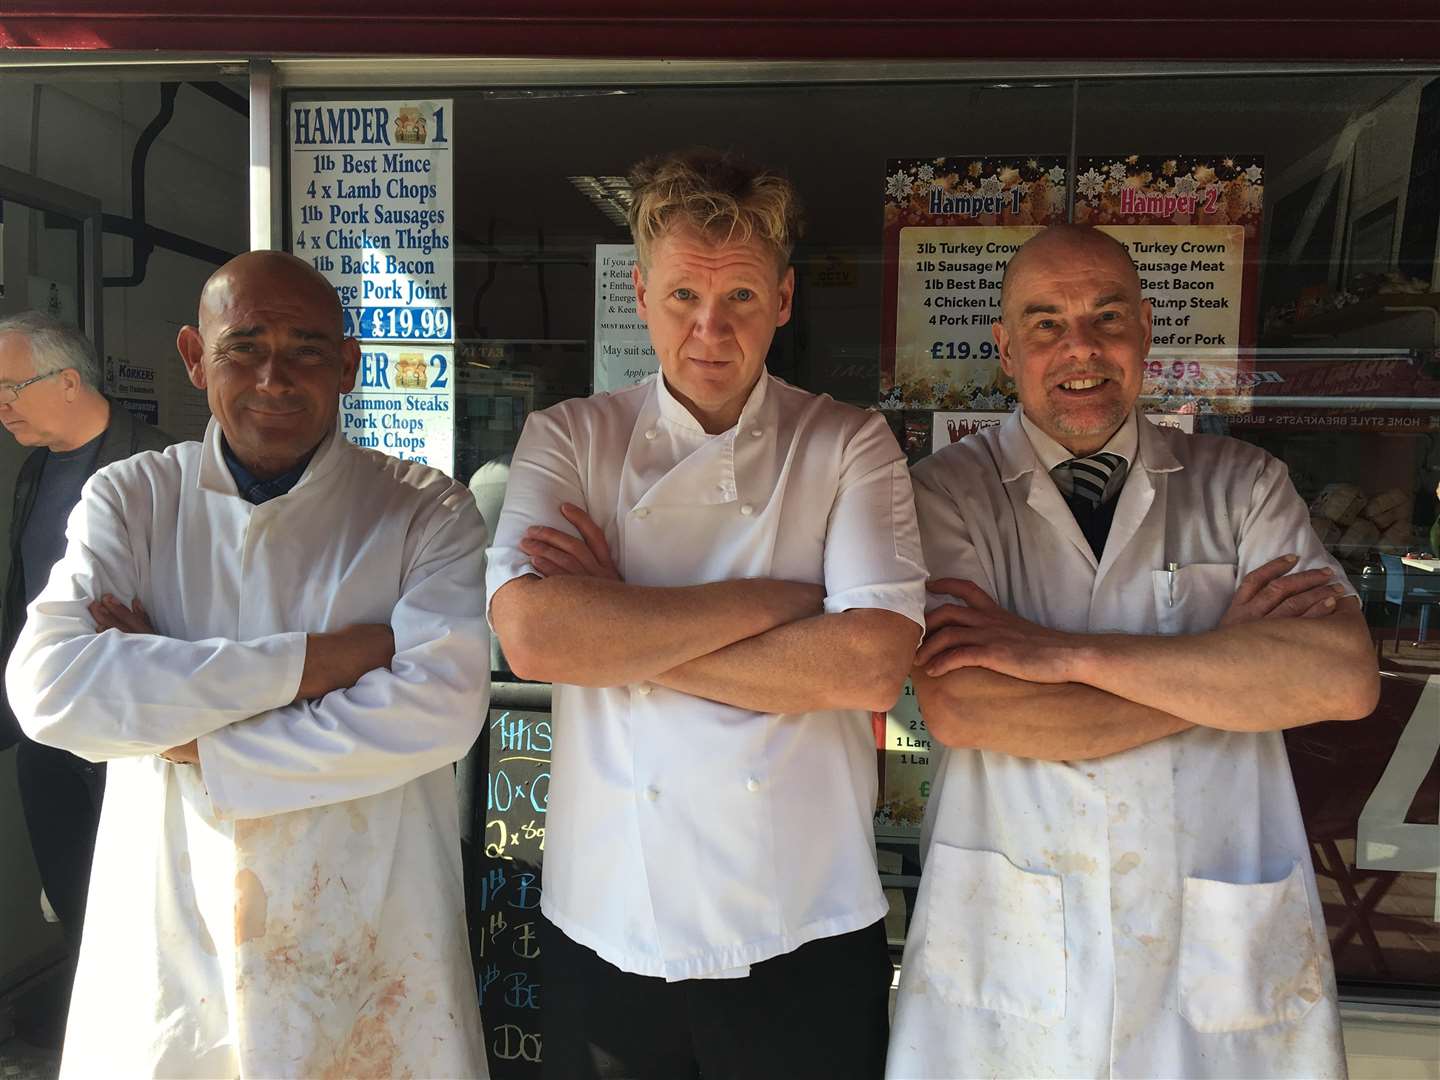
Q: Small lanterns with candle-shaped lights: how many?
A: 0